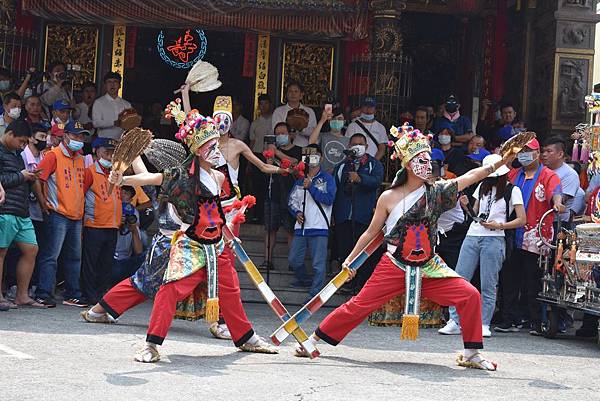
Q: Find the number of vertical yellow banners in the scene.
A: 2